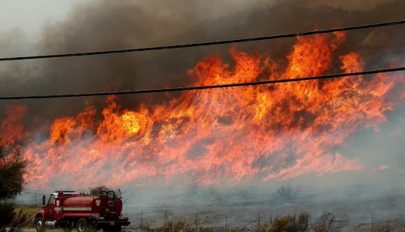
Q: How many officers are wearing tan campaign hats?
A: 0